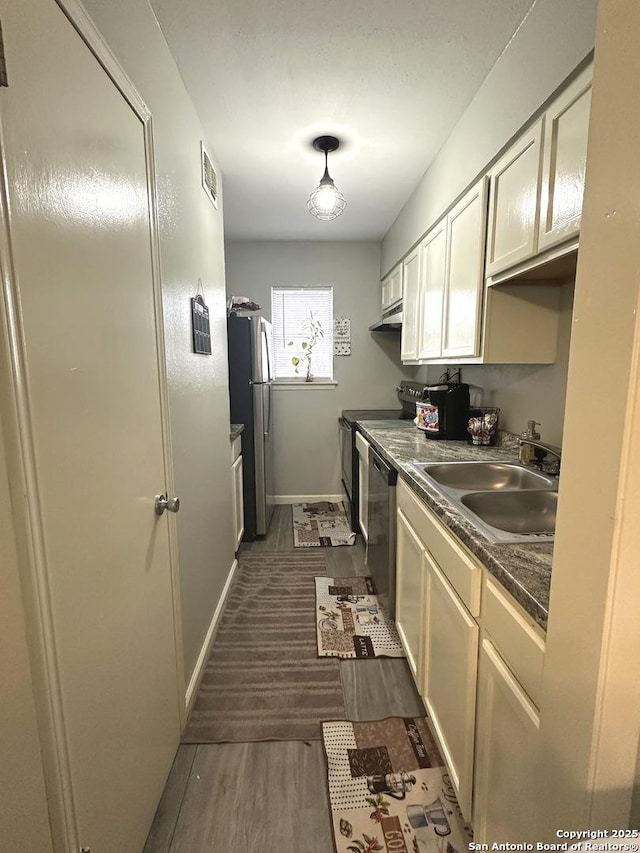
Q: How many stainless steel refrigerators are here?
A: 1